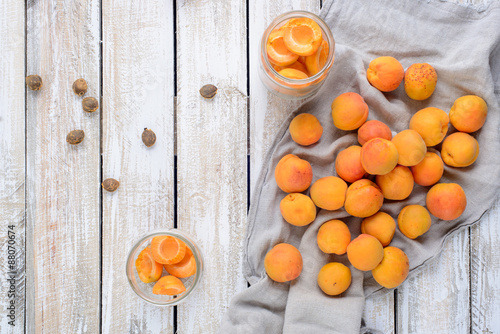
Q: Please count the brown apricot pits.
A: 7